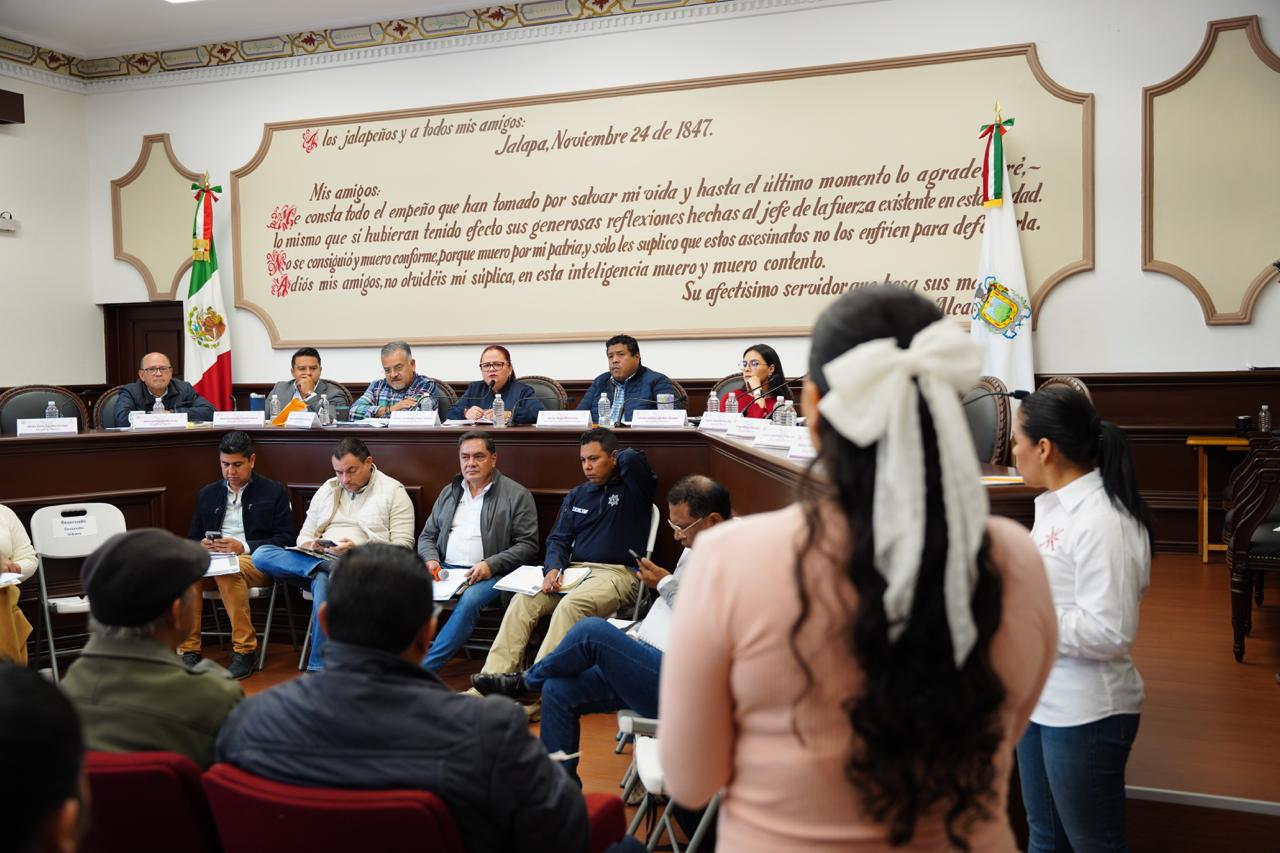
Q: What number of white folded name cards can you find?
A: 11